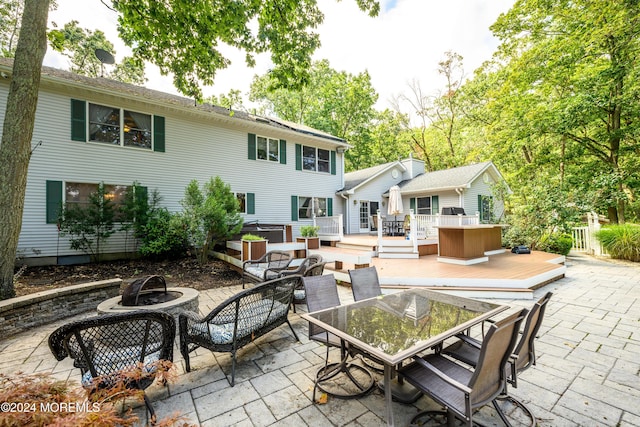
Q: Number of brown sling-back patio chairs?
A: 4